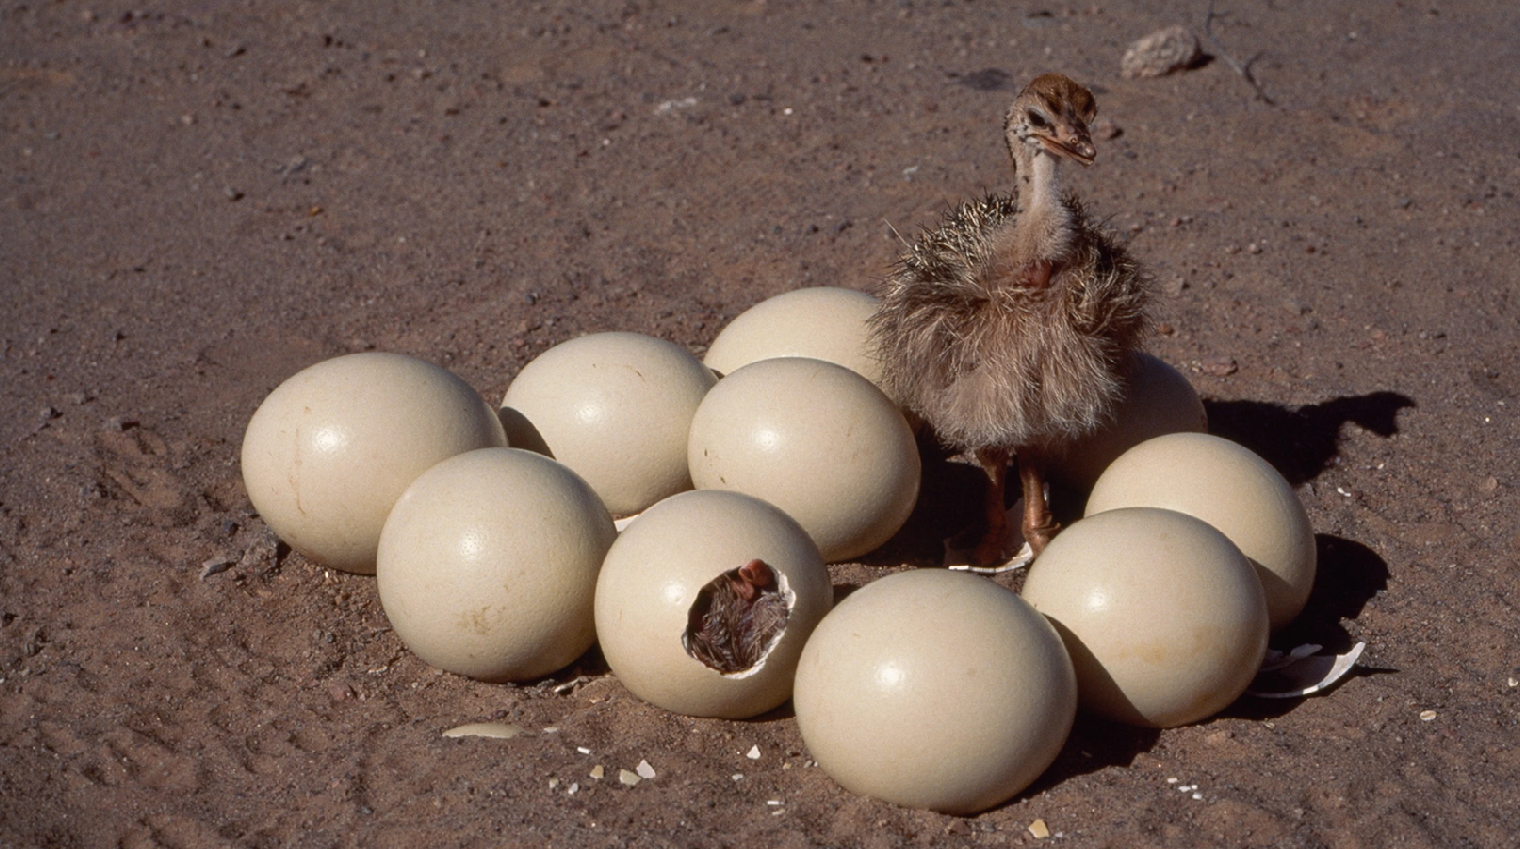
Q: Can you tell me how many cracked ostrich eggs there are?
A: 1